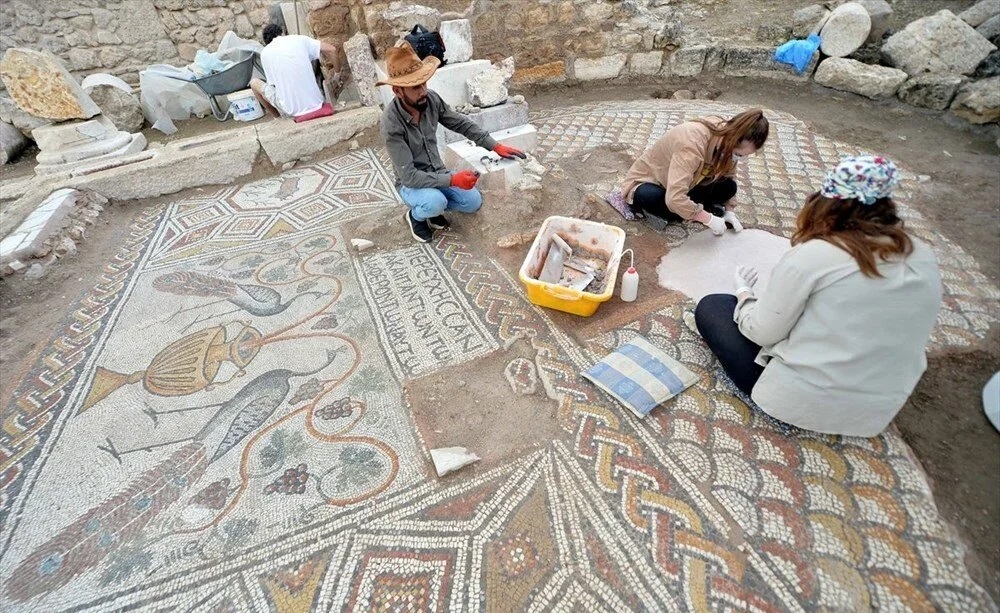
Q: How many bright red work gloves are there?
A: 2